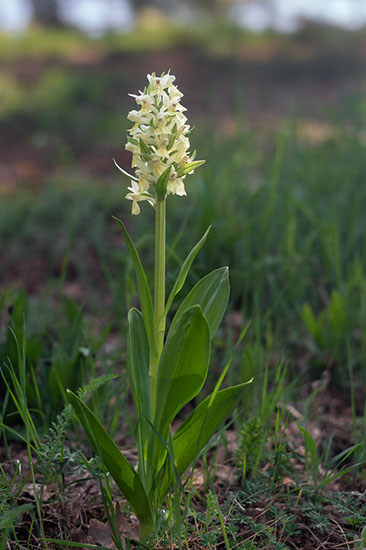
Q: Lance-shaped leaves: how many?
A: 7